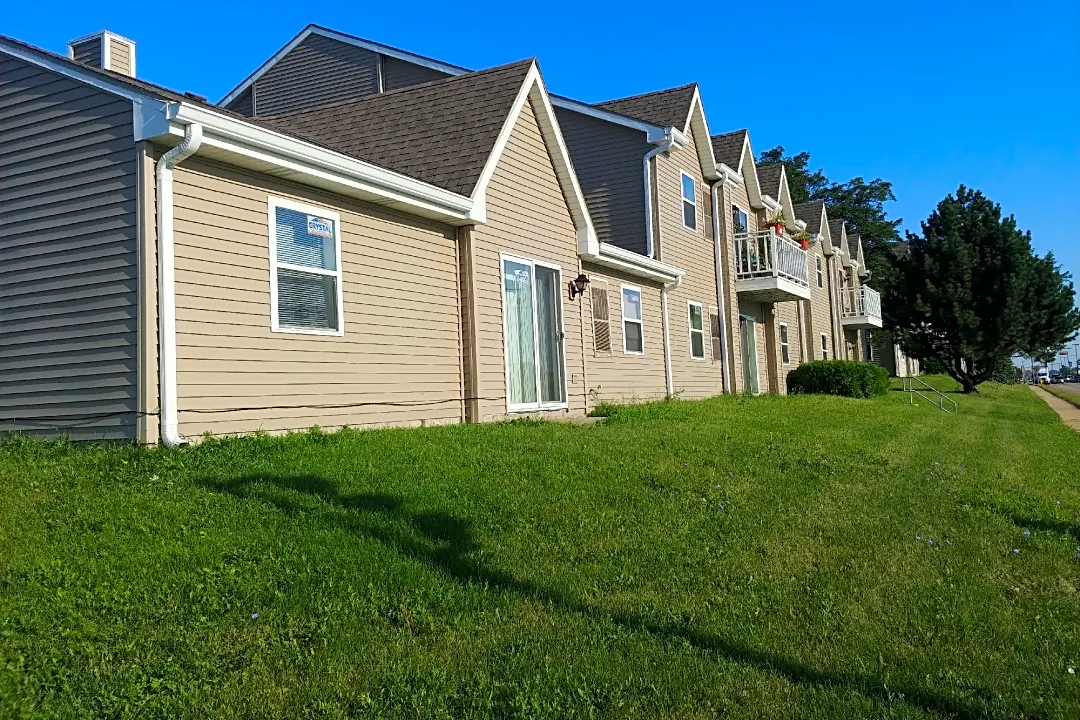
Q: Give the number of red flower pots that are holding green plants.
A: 2